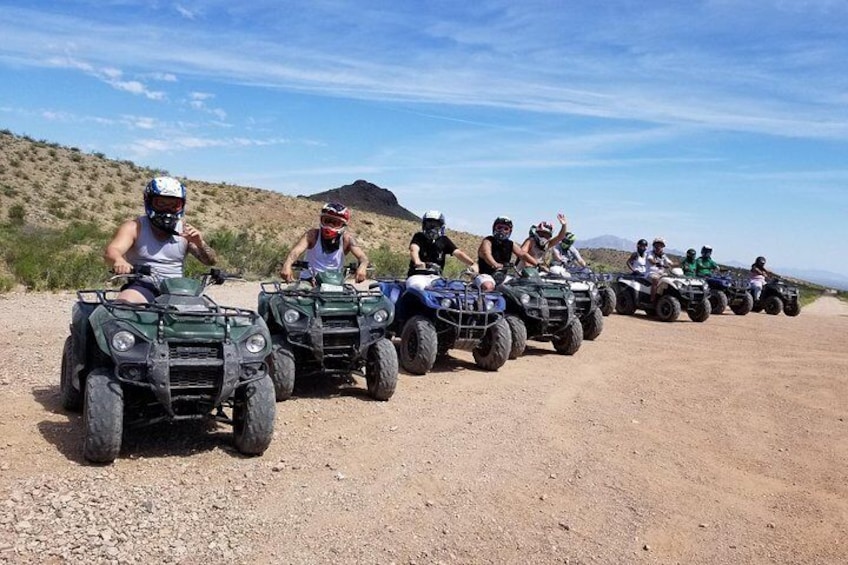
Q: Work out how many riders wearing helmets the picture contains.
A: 11